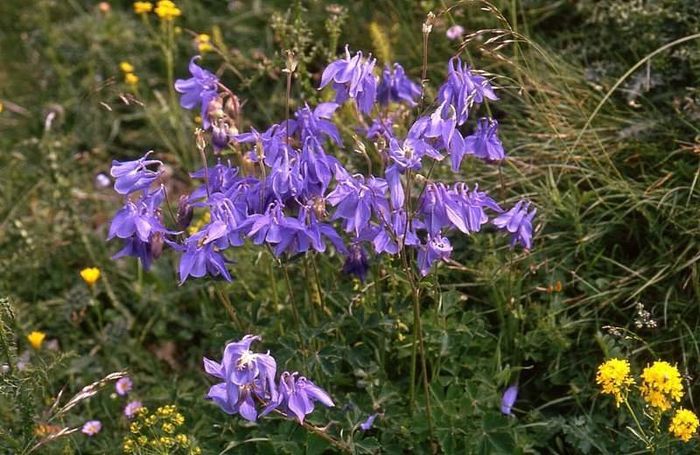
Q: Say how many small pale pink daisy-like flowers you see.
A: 3